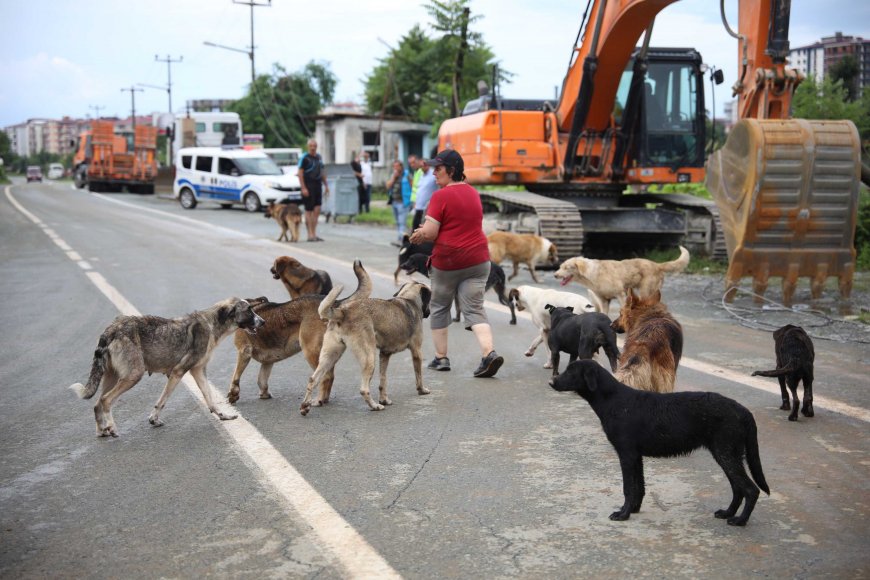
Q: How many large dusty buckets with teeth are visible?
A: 1